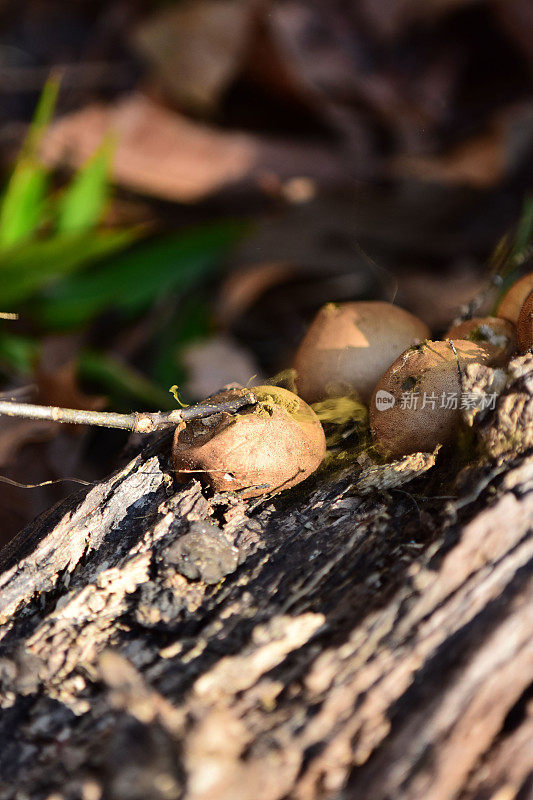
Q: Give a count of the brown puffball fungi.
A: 6